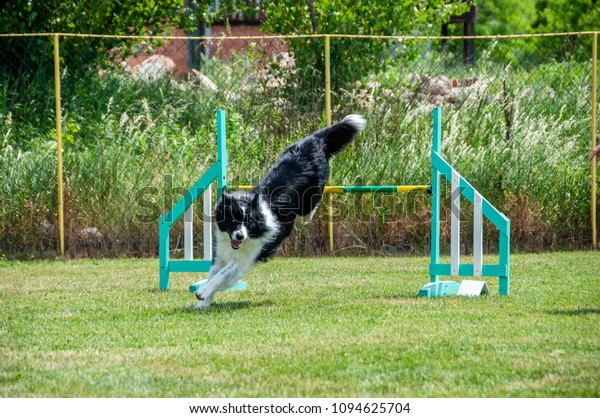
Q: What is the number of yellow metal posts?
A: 3